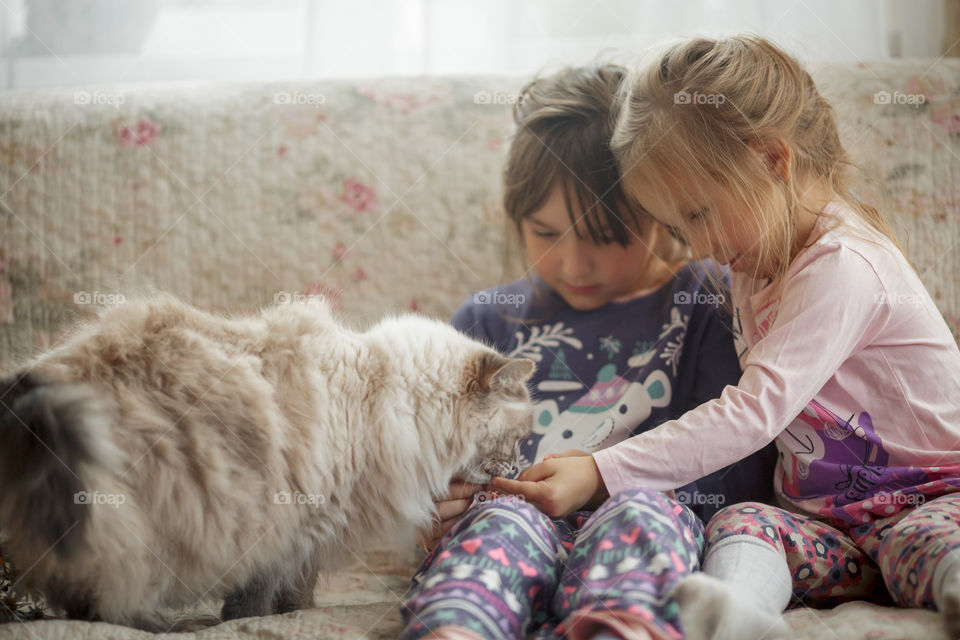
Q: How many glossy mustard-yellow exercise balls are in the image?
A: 0